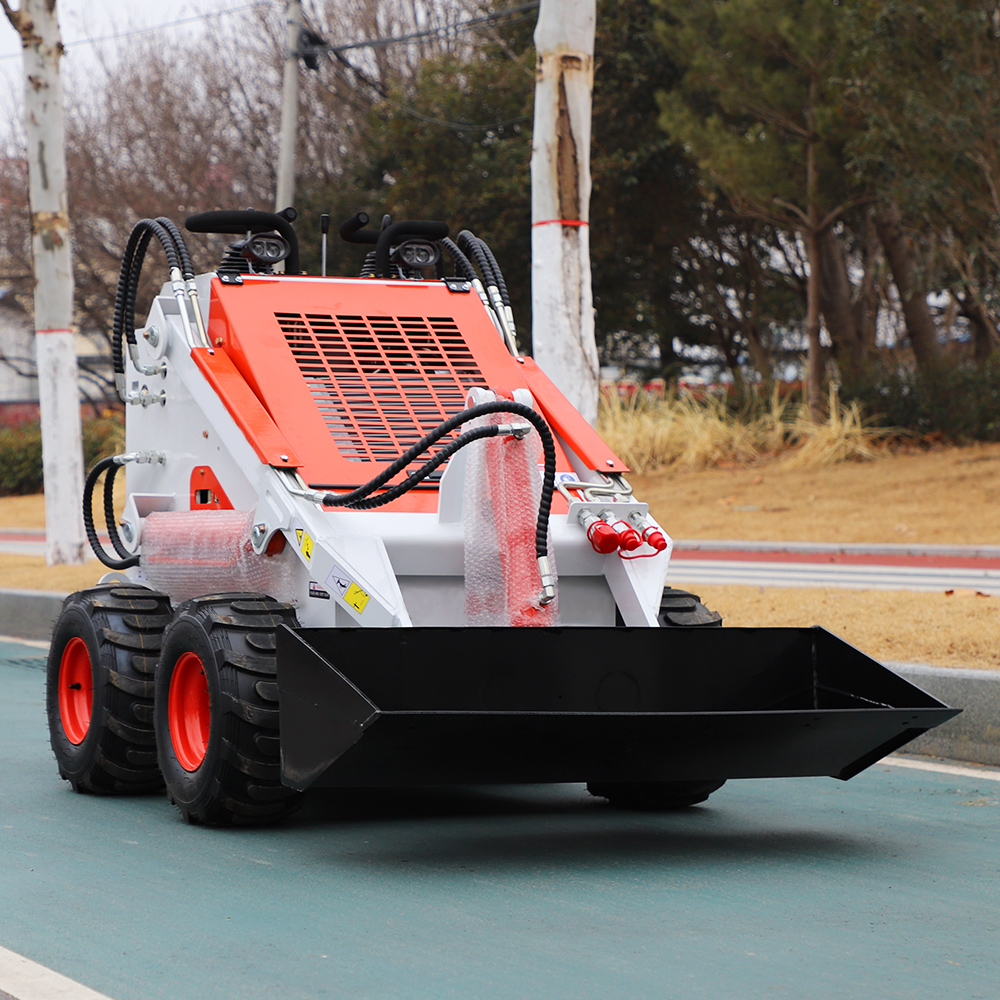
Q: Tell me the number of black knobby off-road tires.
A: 3